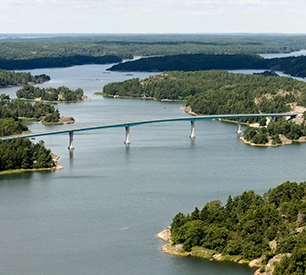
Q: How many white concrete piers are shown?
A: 4